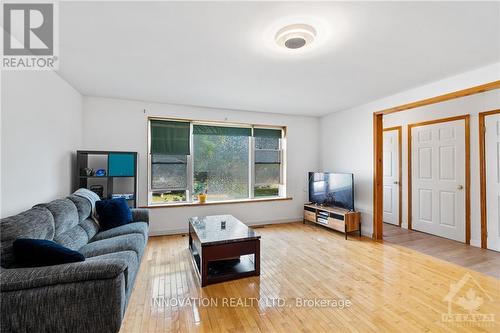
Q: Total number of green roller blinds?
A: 3